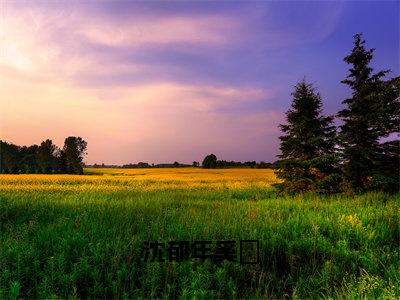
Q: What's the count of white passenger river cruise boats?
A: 0